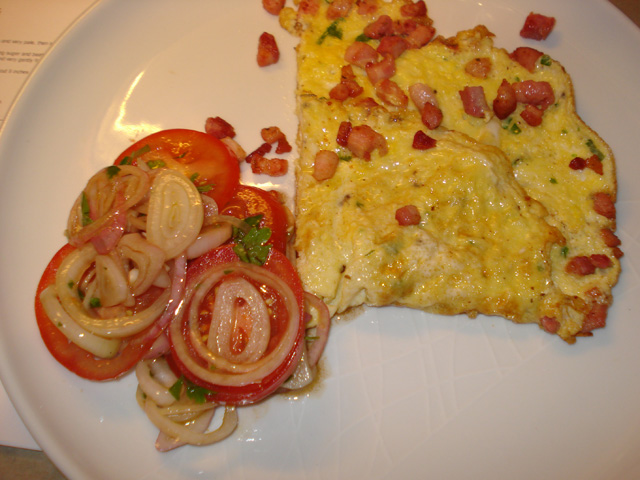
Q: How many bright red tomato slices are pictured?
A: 4